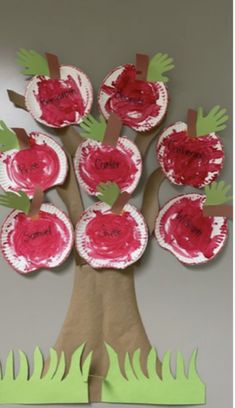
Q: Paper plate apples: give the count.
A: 8